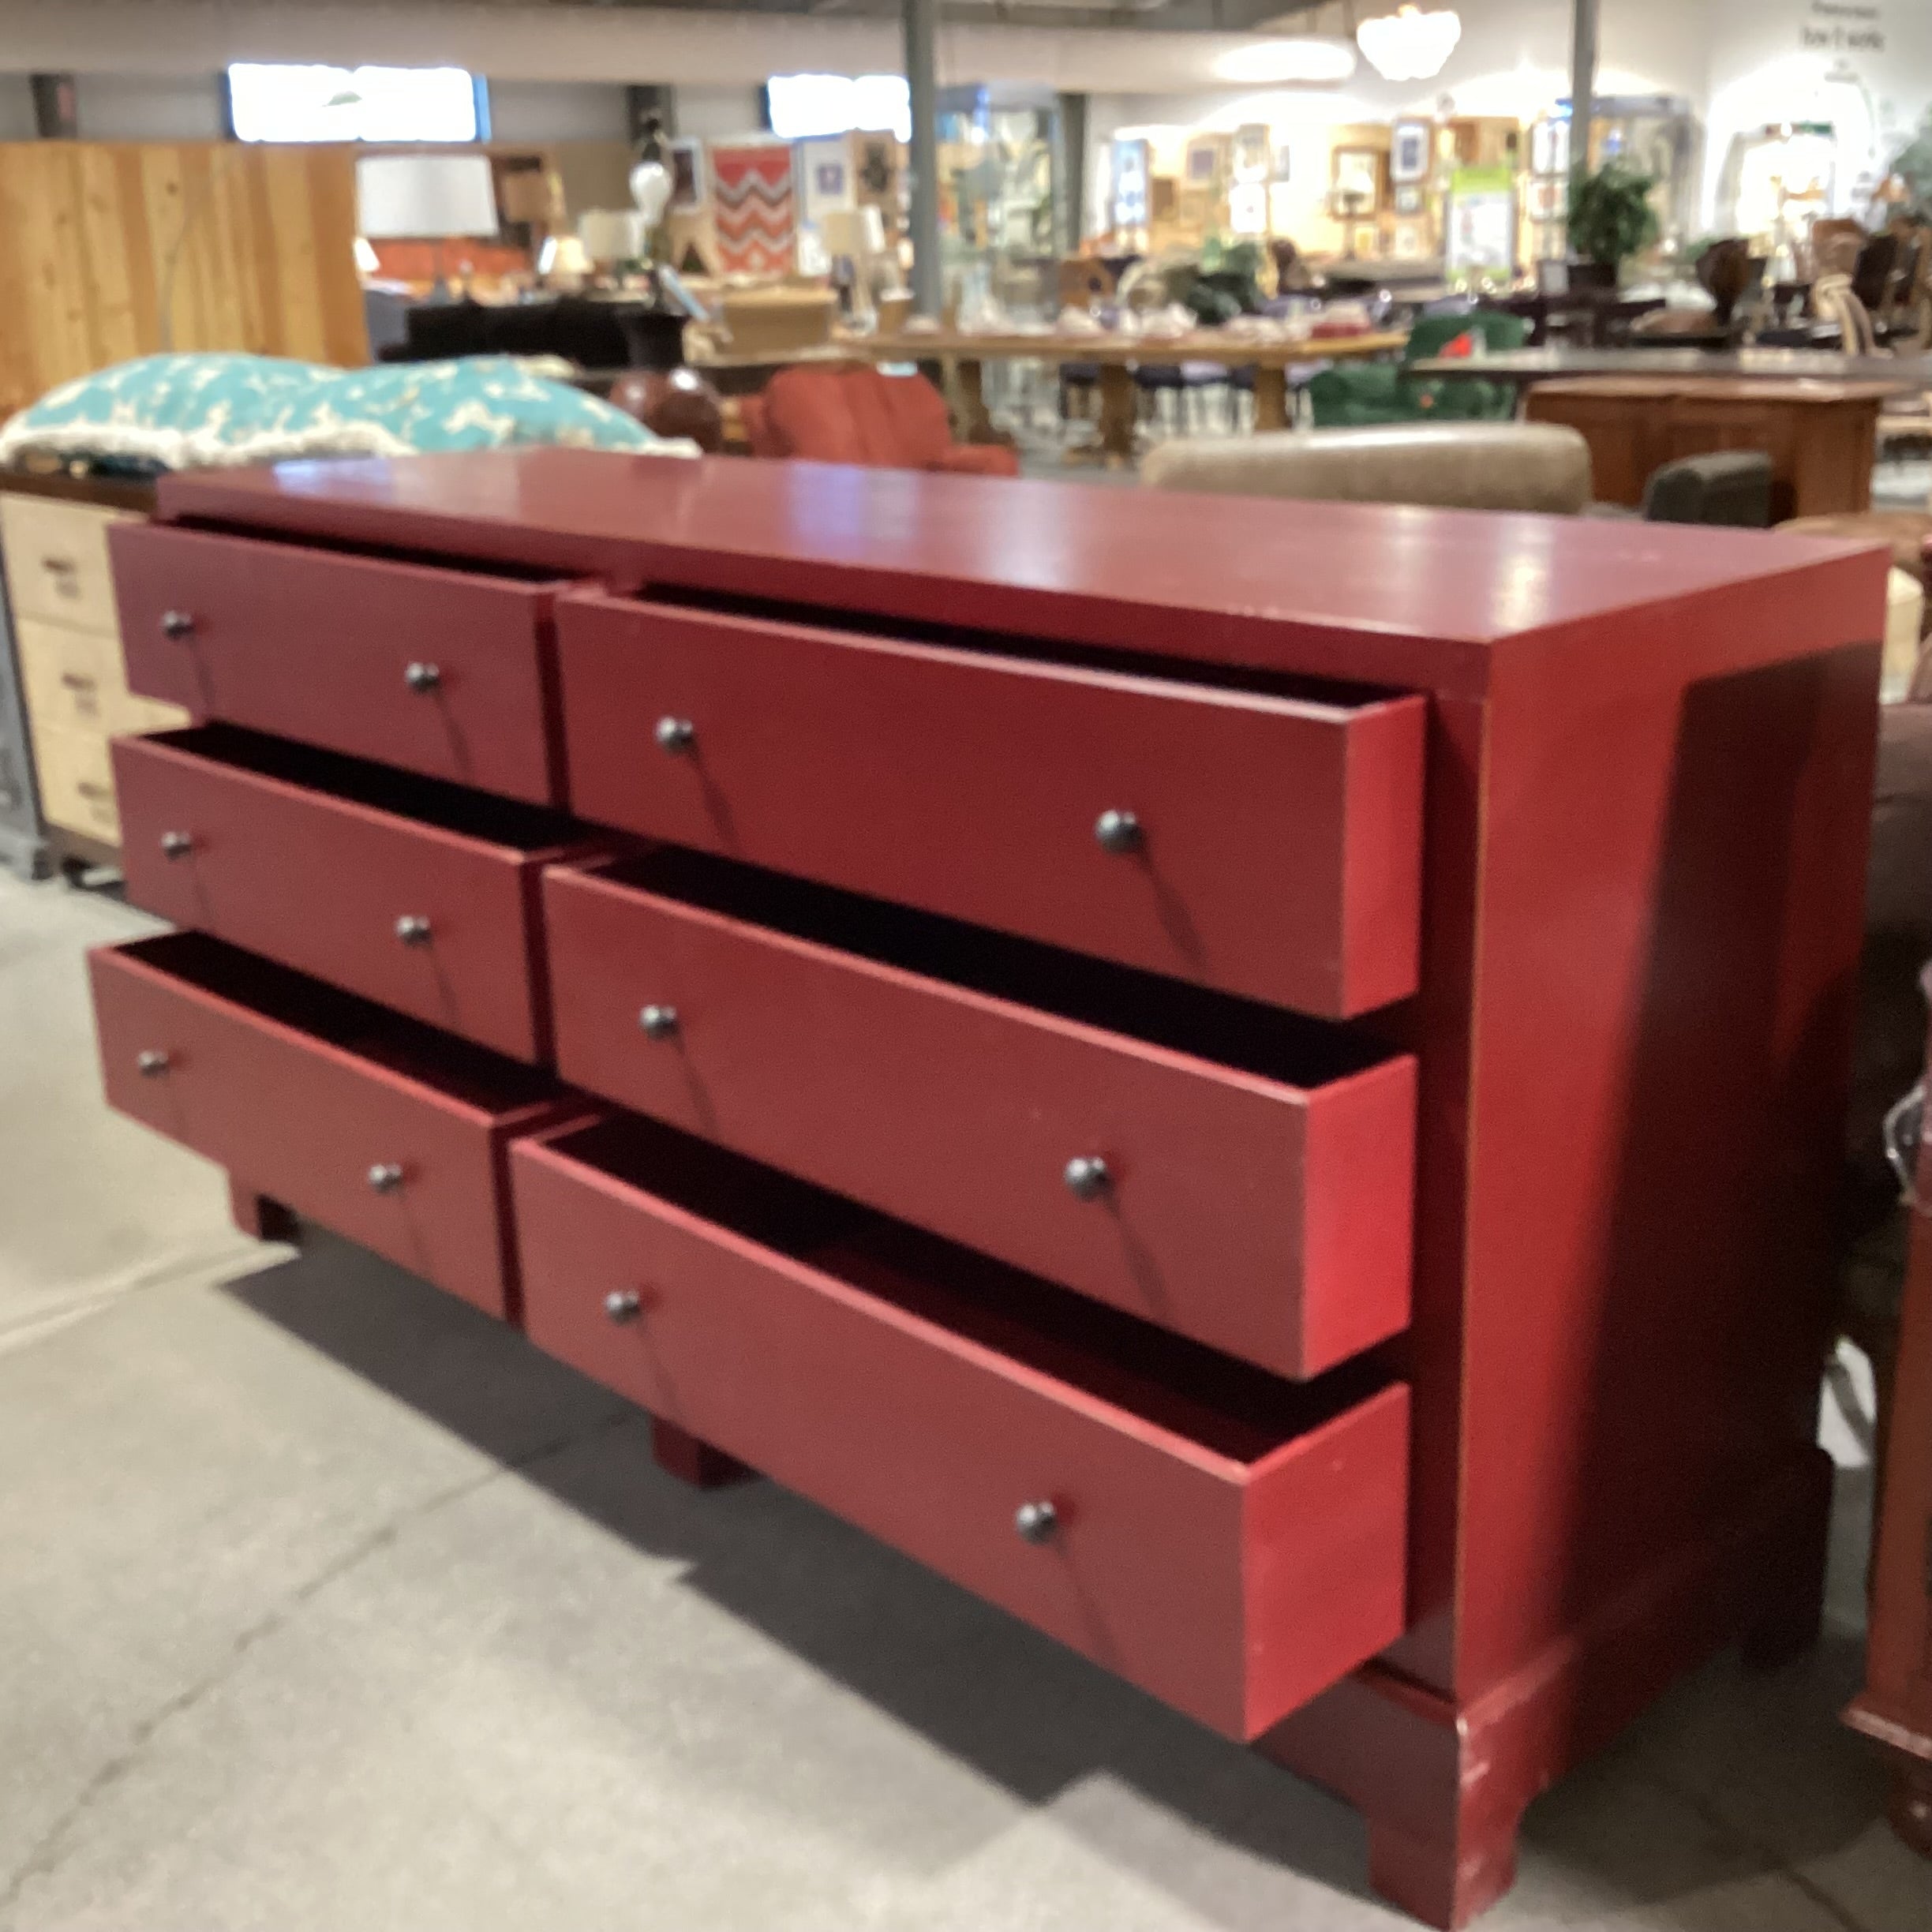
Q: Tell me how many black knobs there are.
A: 12